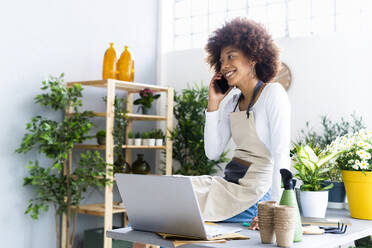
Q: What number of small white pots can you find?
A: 5